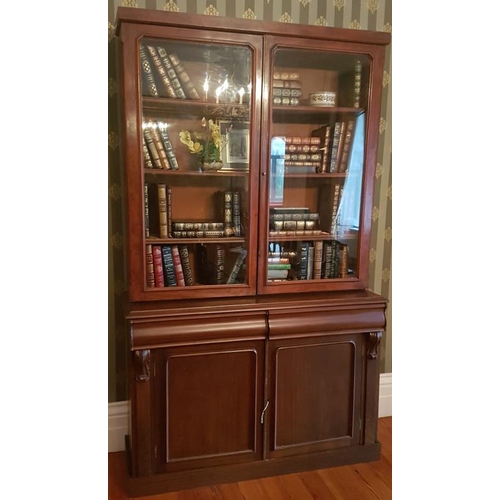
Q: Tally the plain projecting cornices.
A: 1